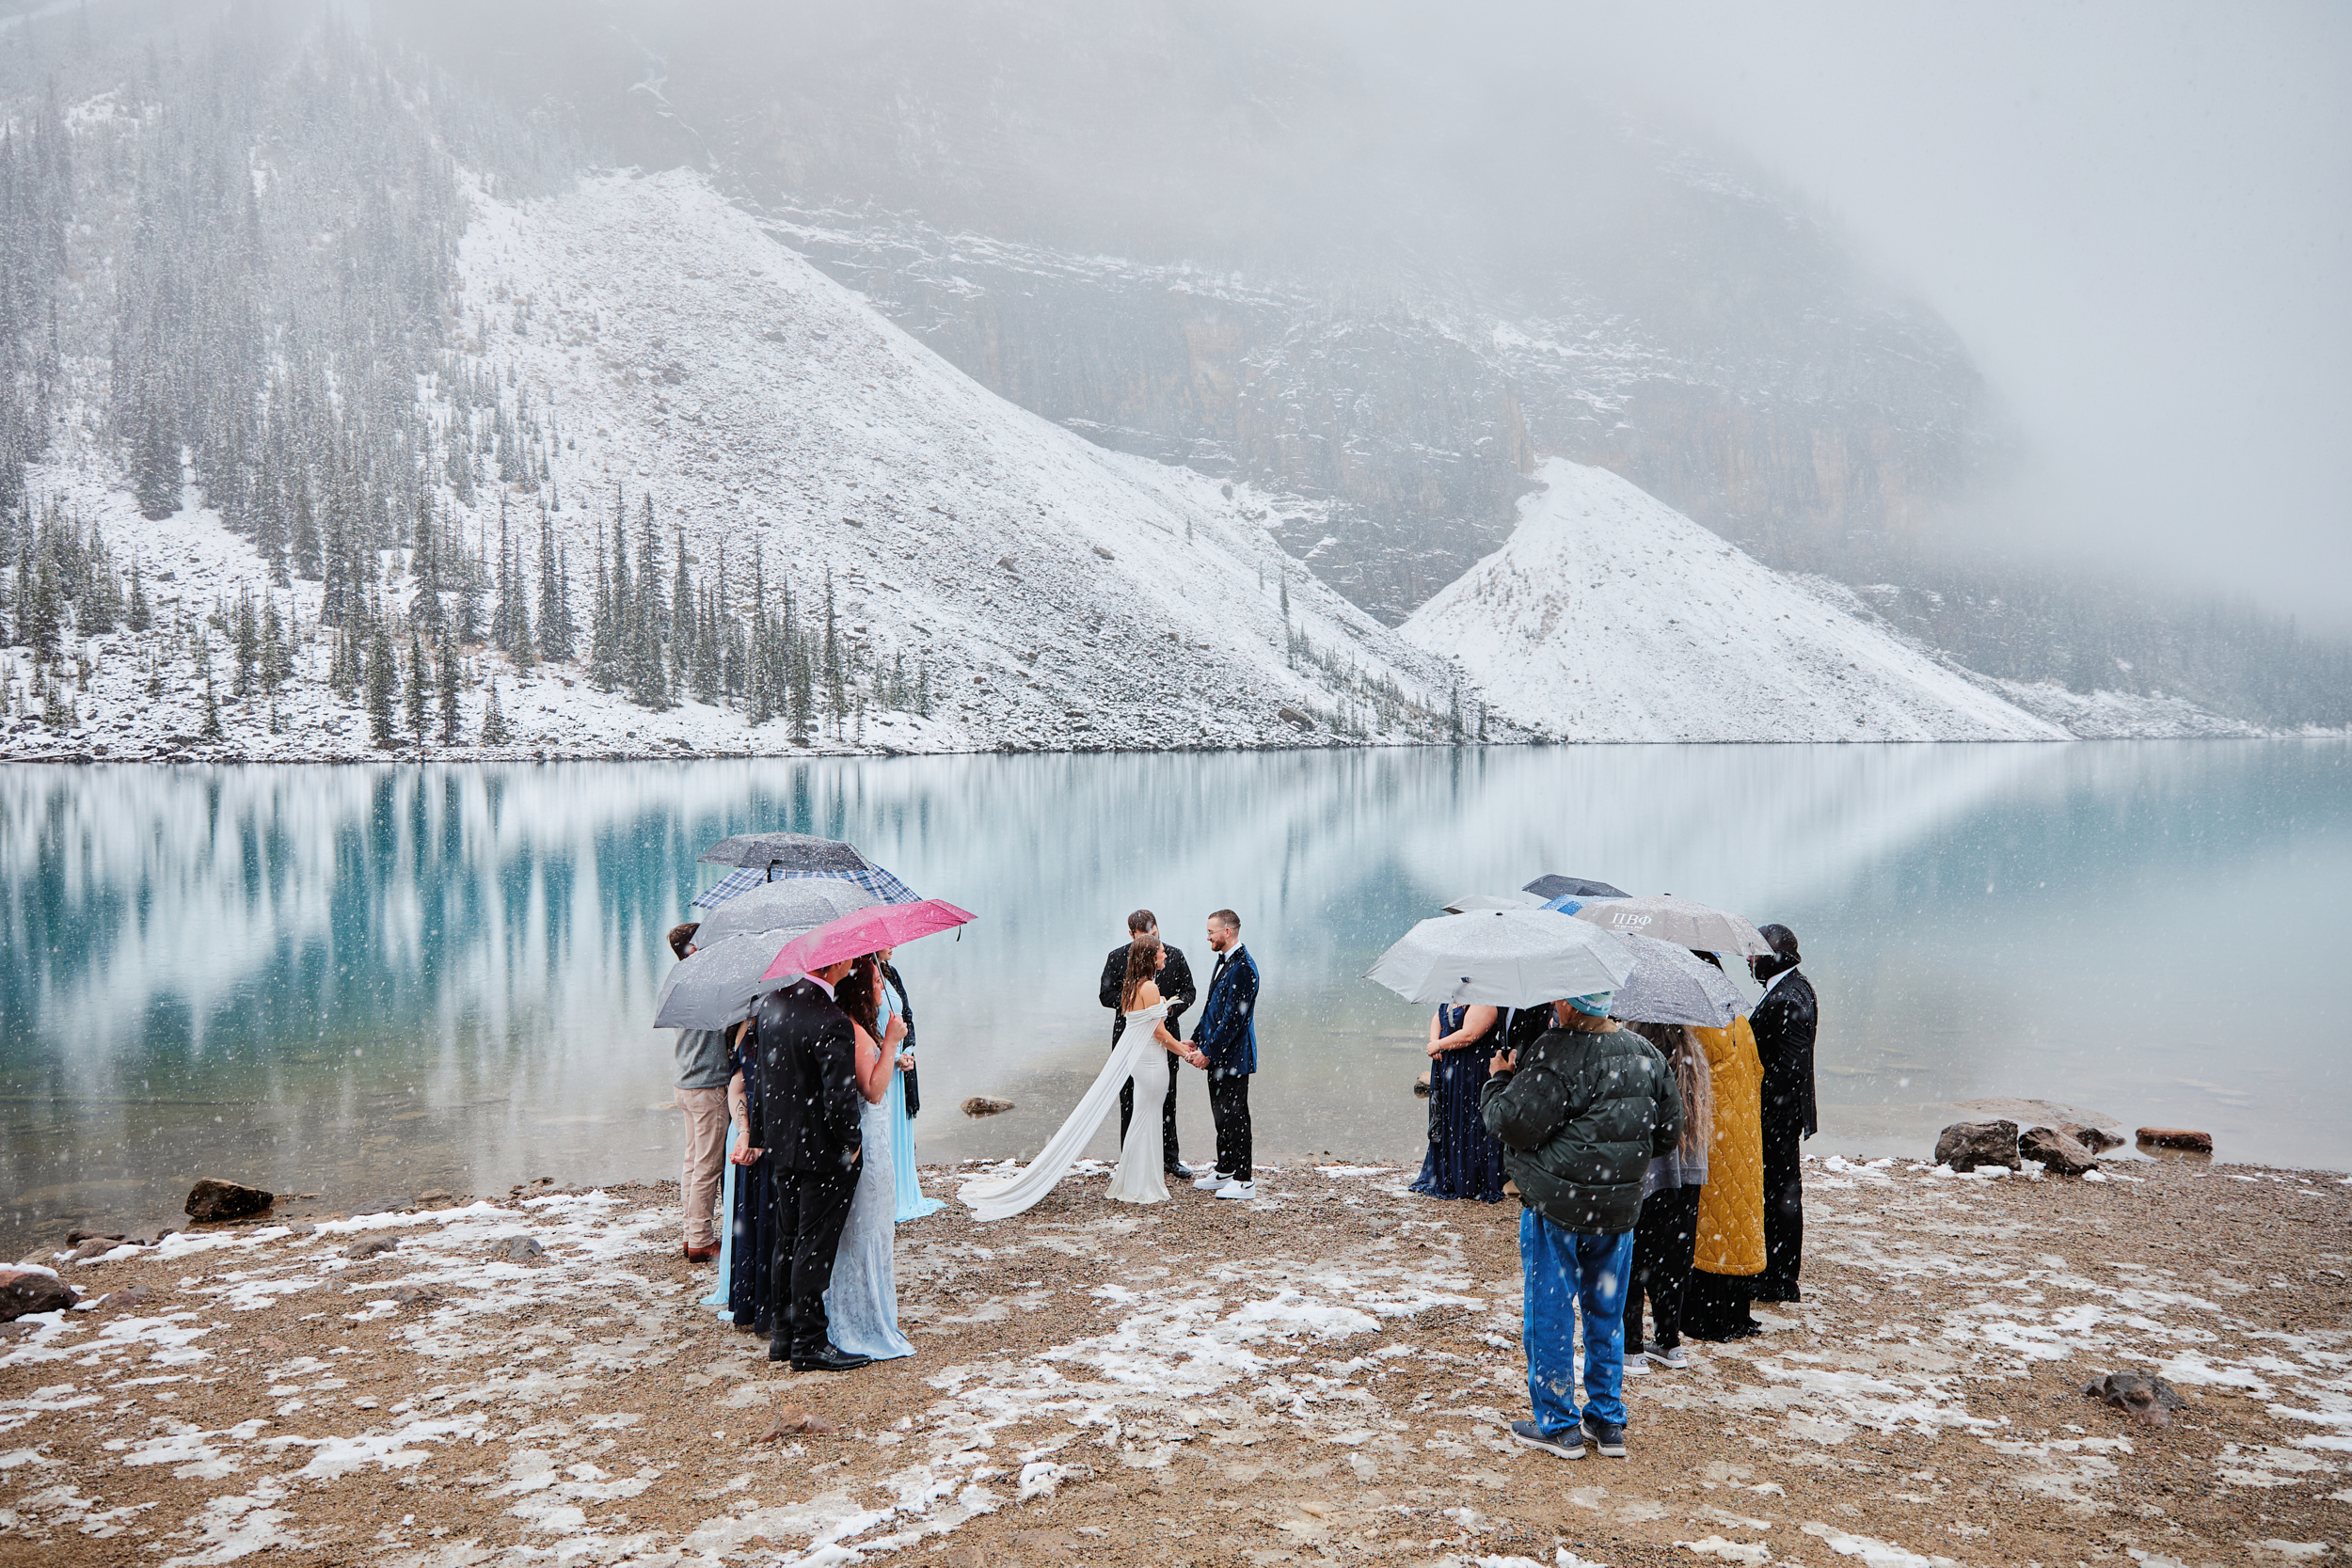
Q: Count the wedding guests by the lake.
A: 12